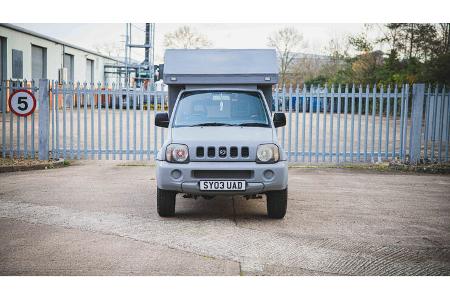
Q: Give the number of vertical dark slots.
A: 5